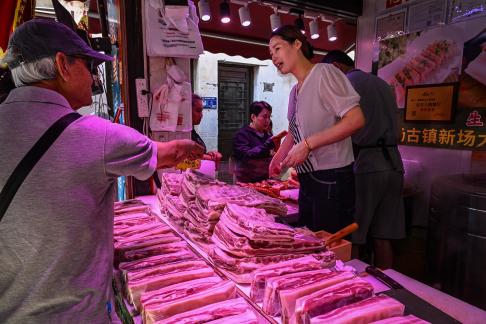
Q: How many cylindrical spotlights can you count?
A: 7